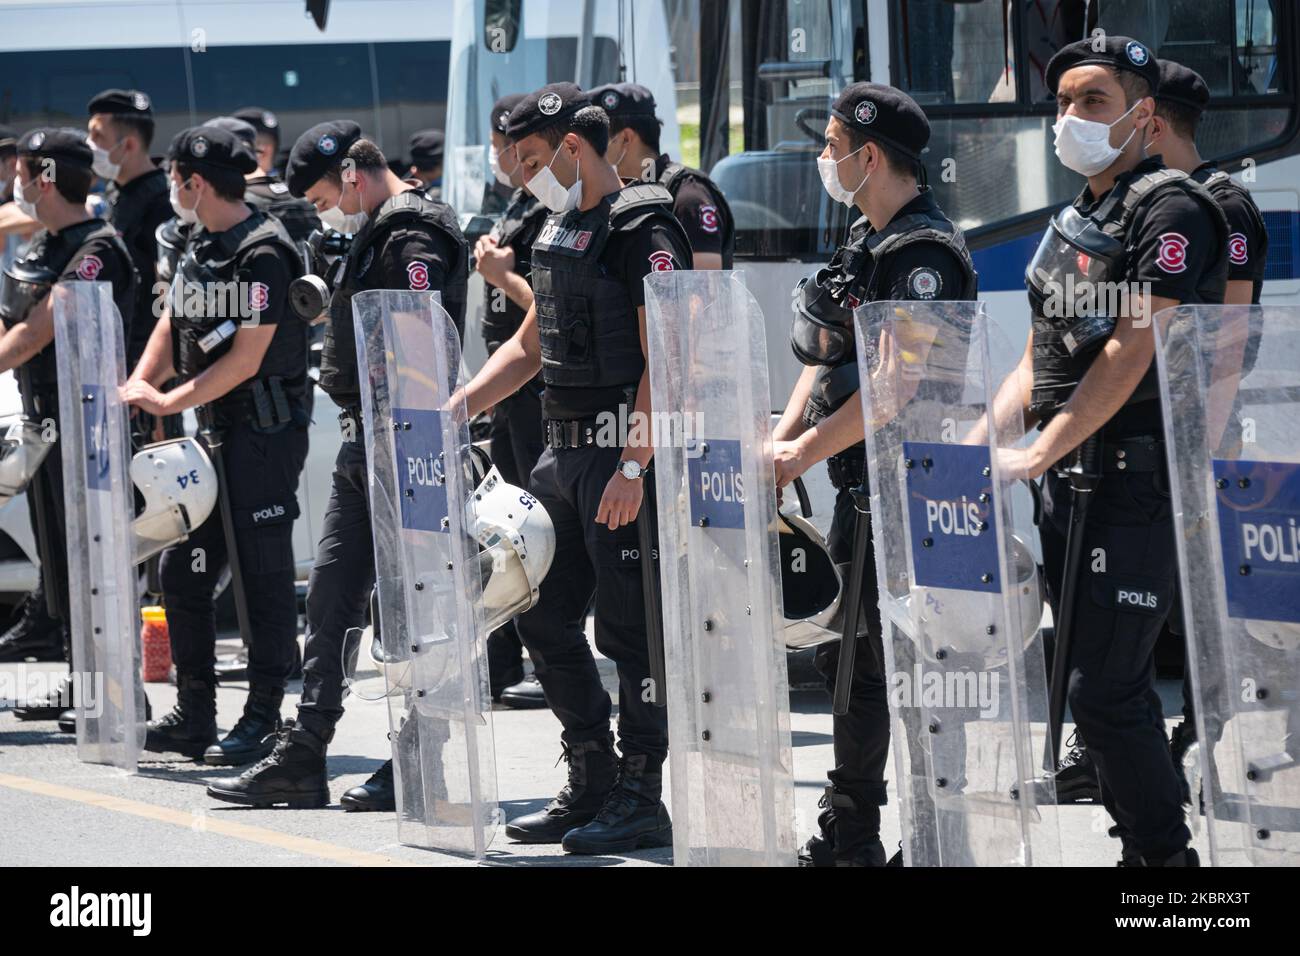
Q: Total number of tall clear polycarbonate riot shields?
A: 5